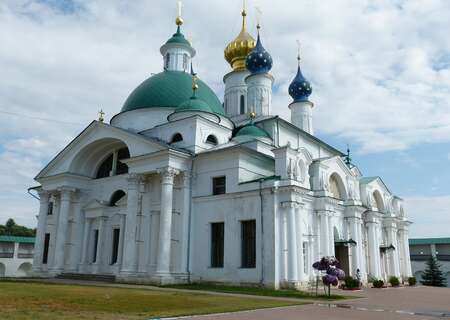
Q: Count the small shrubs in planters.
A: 4